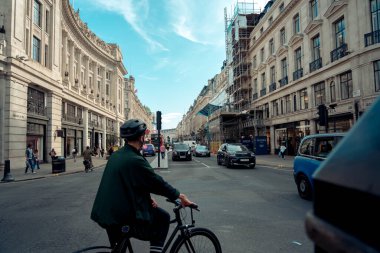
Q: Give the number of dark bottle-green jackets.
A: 1